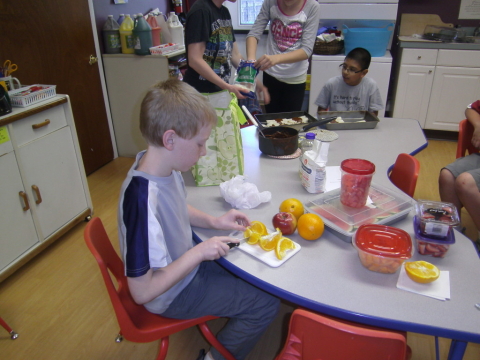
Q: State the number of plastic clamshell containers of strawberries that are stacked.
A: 2